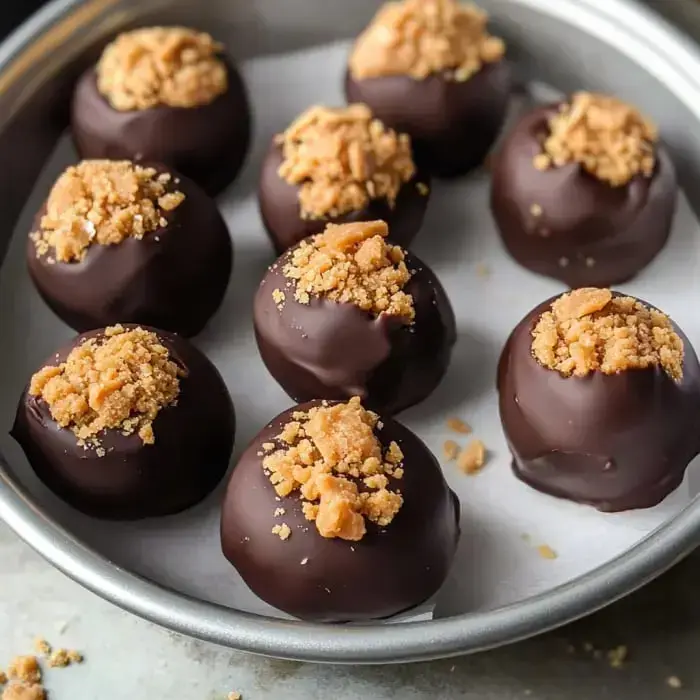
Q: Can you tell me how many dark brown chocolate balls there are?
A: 9